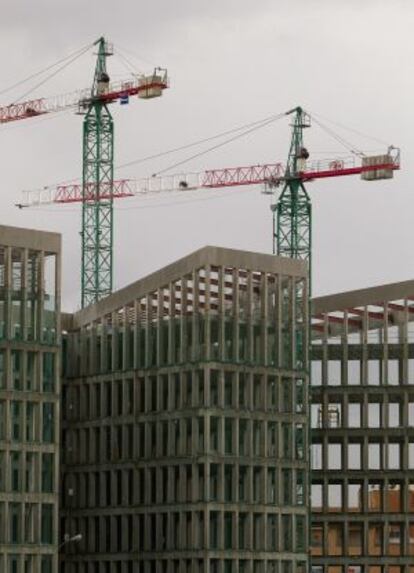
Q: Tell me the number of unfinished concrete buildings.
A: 3